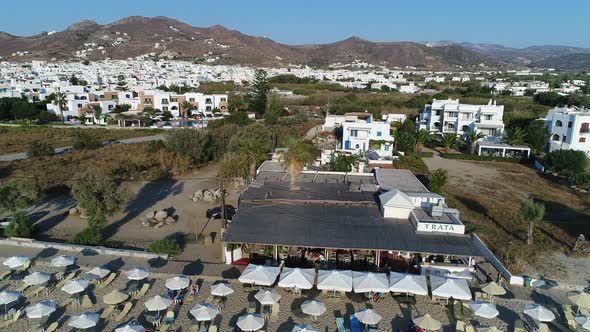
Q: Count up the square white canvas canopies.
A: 6